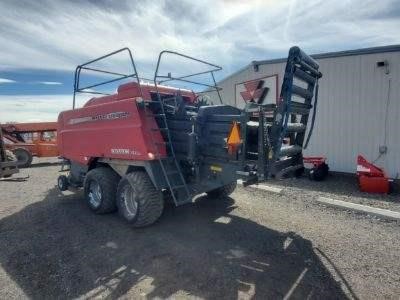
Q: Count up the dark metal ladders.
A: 1